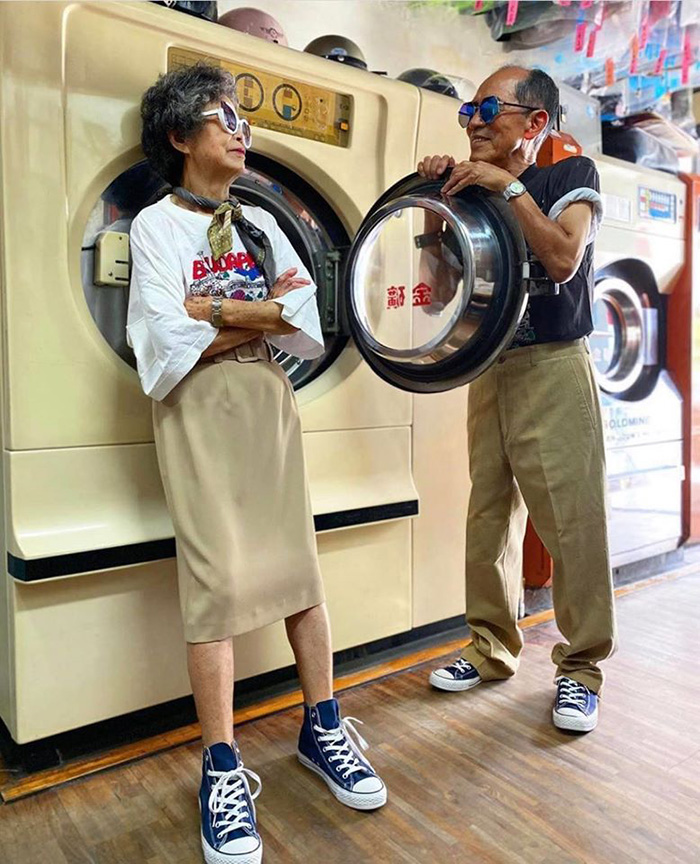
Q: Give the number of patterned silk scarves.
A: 1